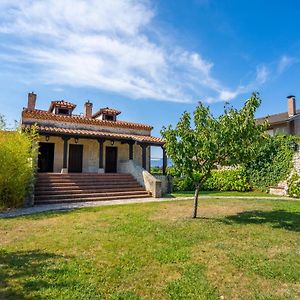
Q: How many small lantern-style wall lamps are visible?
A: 3